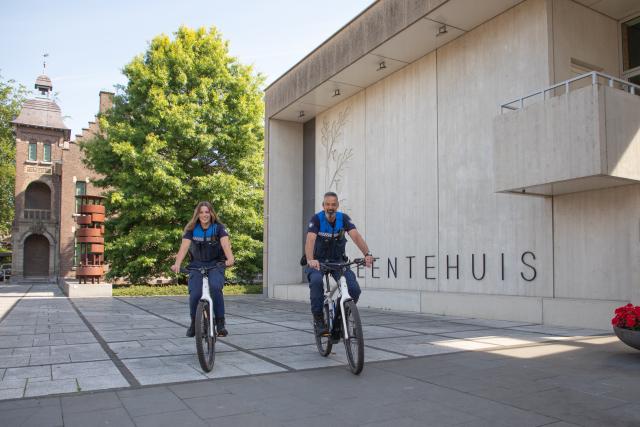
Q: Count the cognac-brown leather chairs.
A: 0